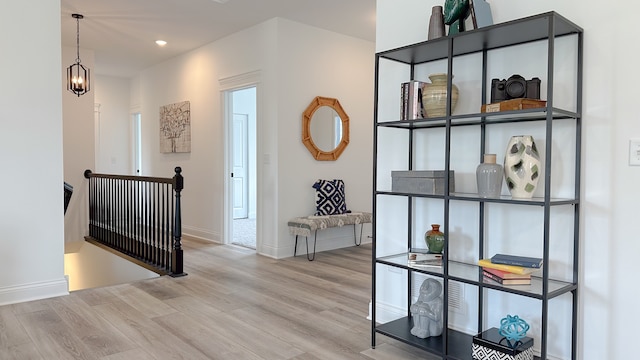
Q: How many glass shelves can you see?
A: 3